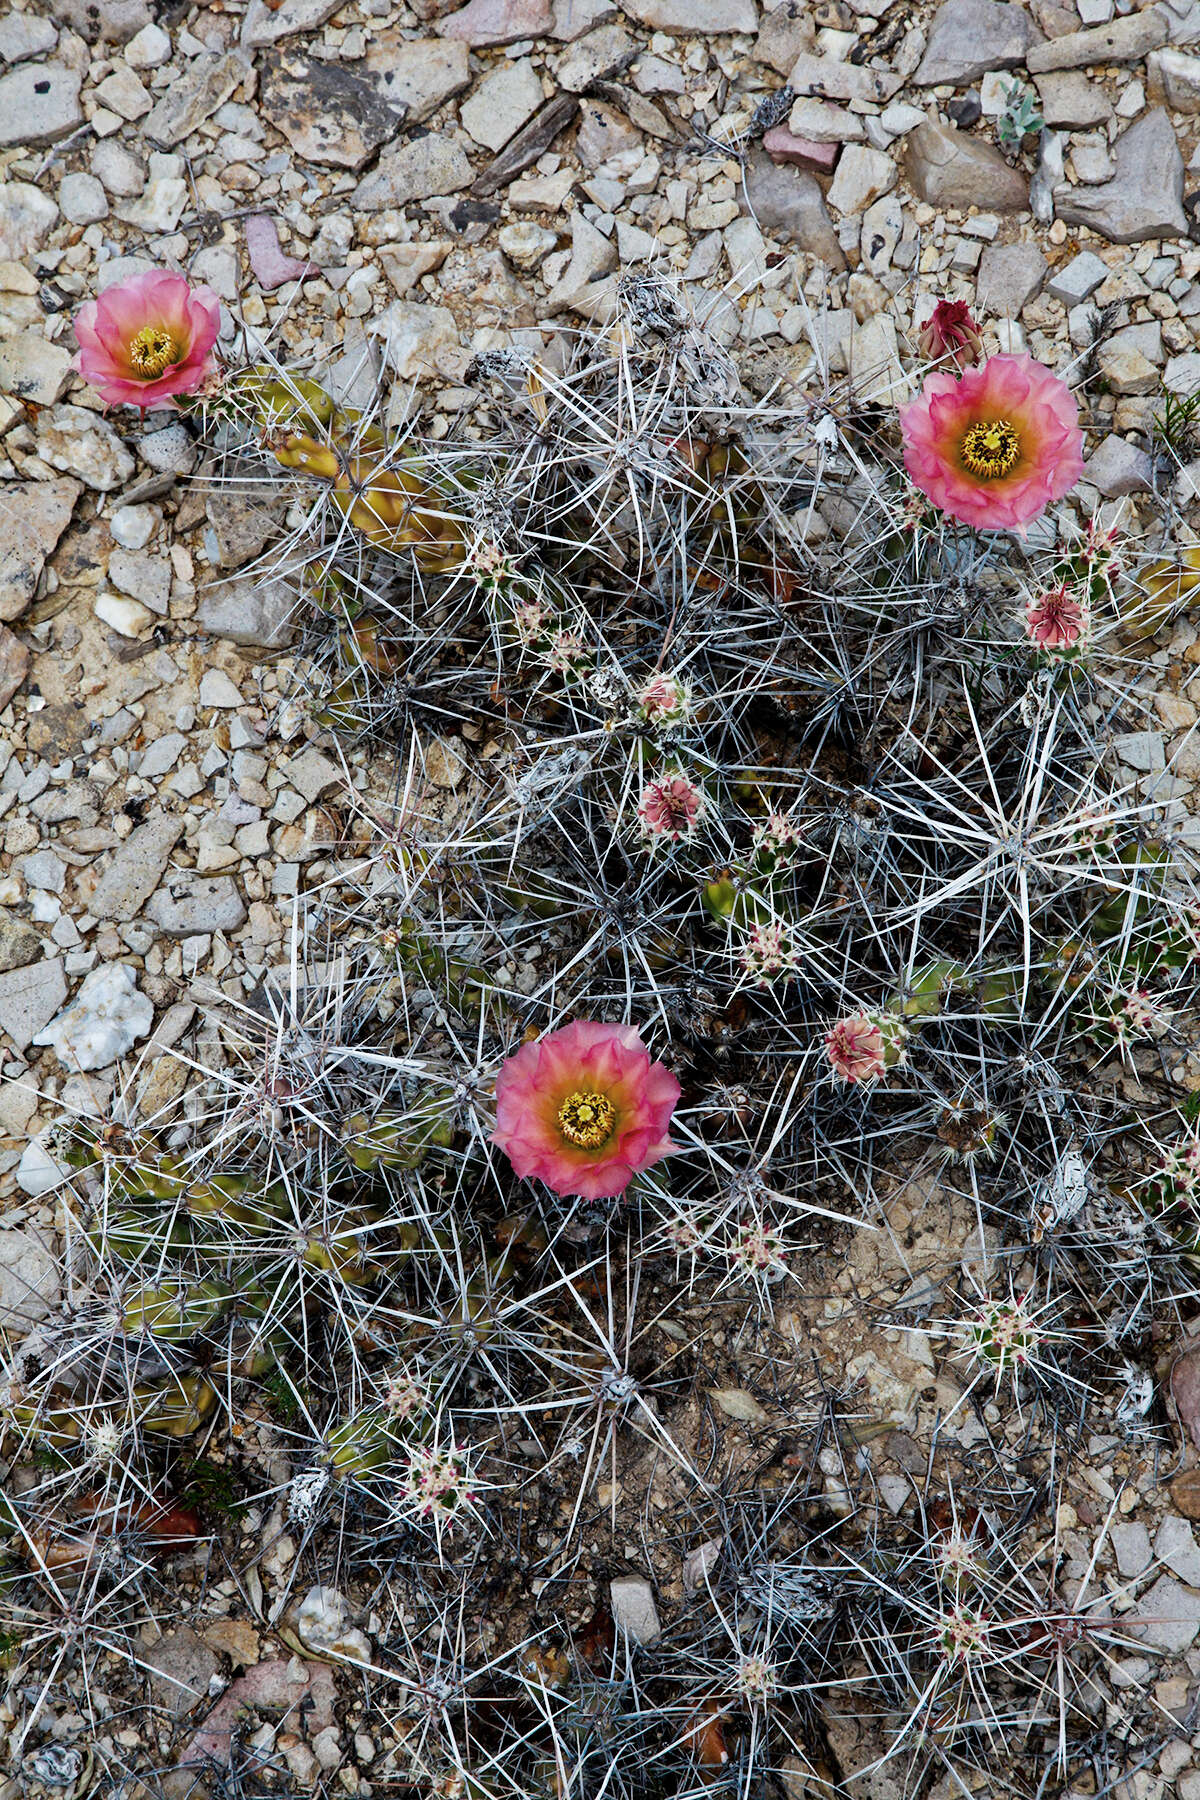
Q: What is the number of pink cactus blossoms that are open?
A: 3